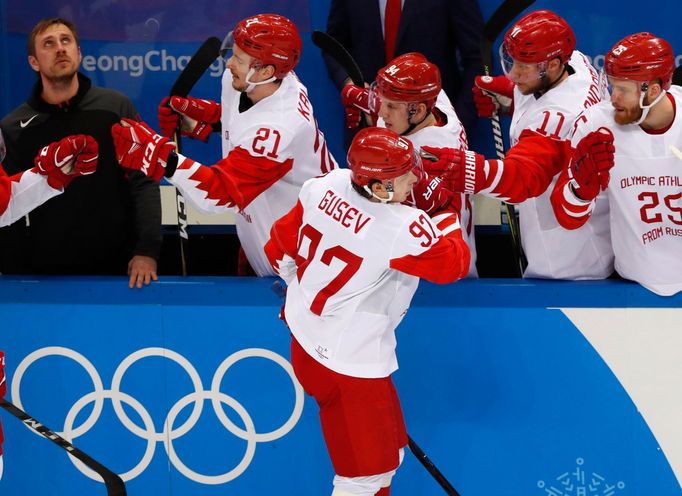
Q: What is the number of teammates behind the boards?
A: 4